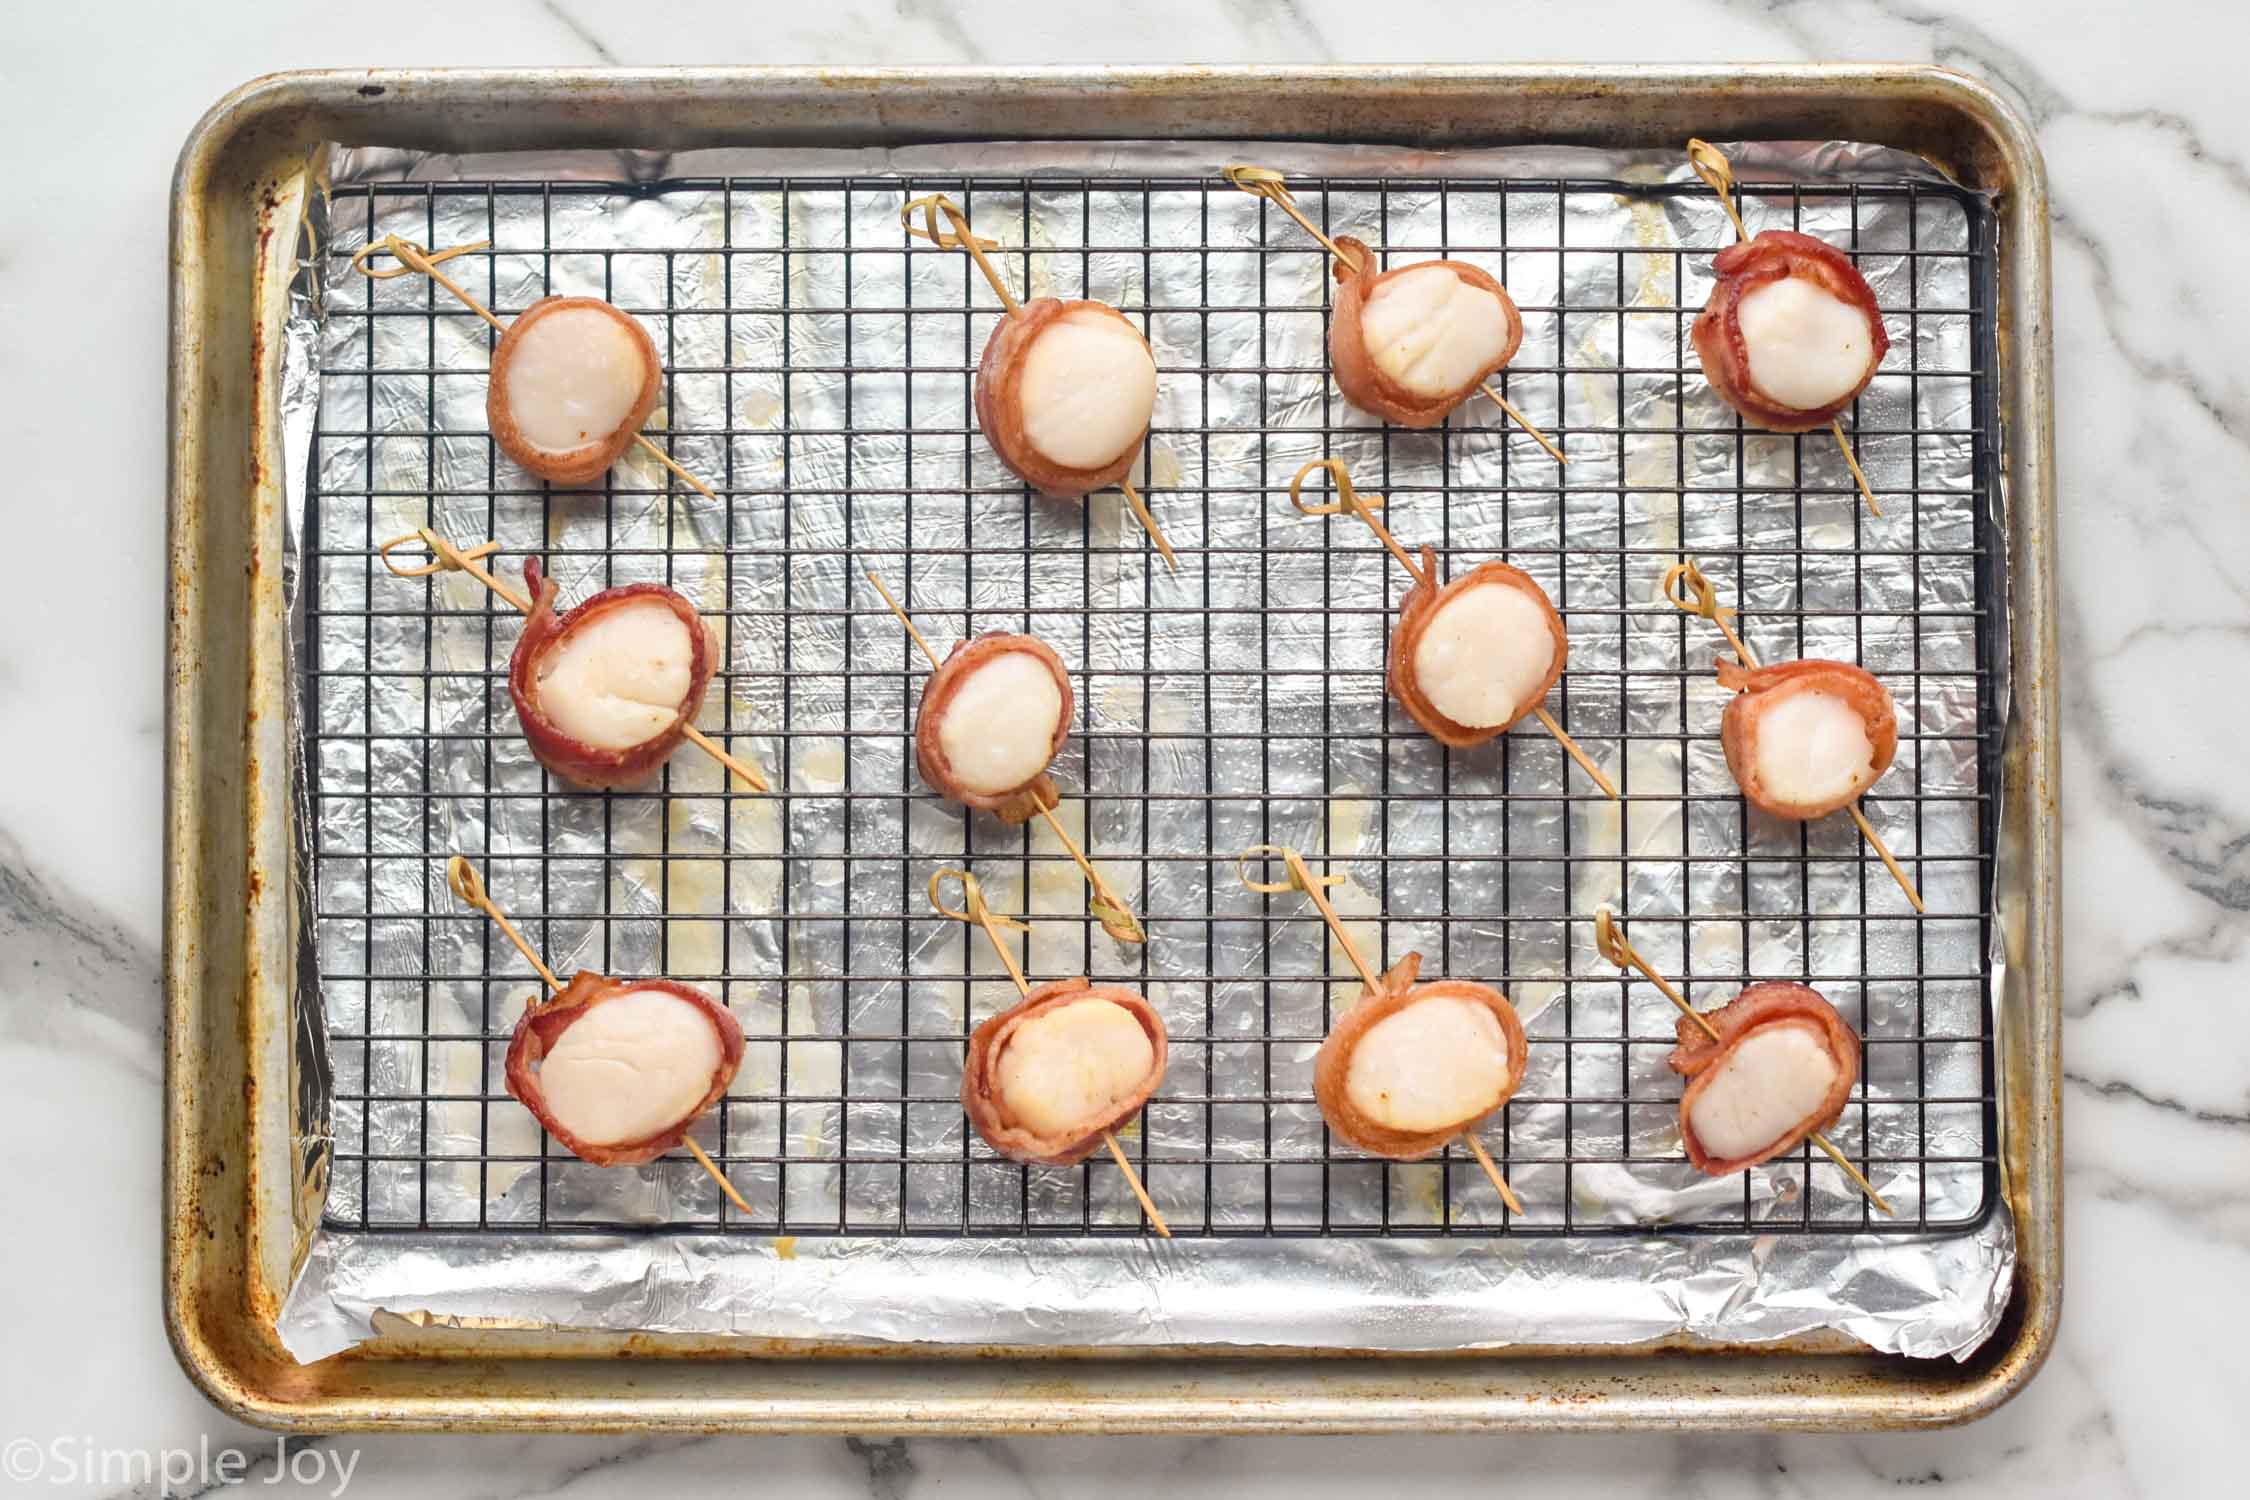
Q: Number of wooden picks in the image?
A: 12